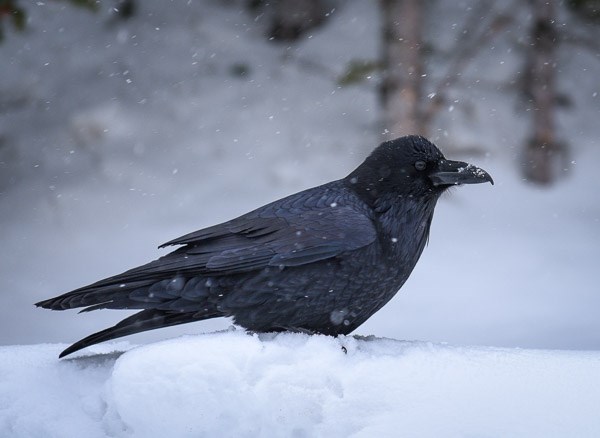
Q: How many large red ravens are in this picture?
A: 0